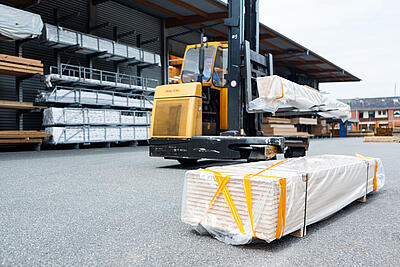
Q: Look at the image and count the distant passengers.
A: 0